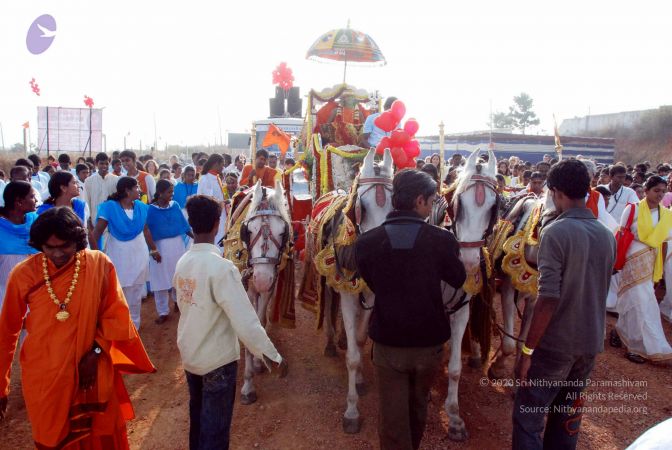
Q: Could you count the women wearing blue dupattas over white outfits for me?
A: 5